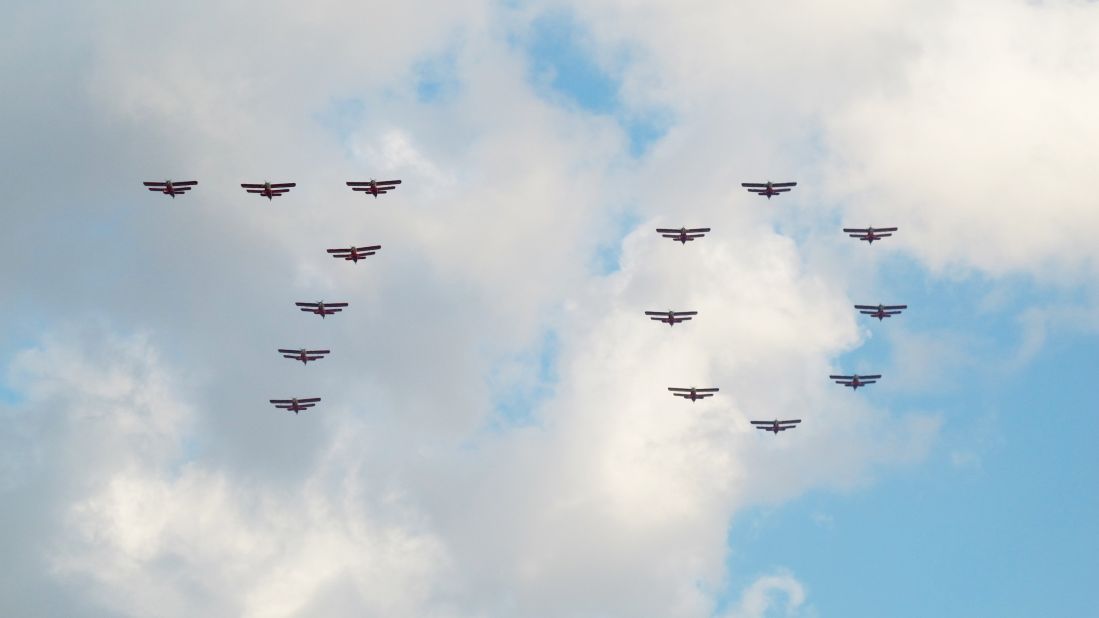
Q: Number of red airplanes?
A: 15